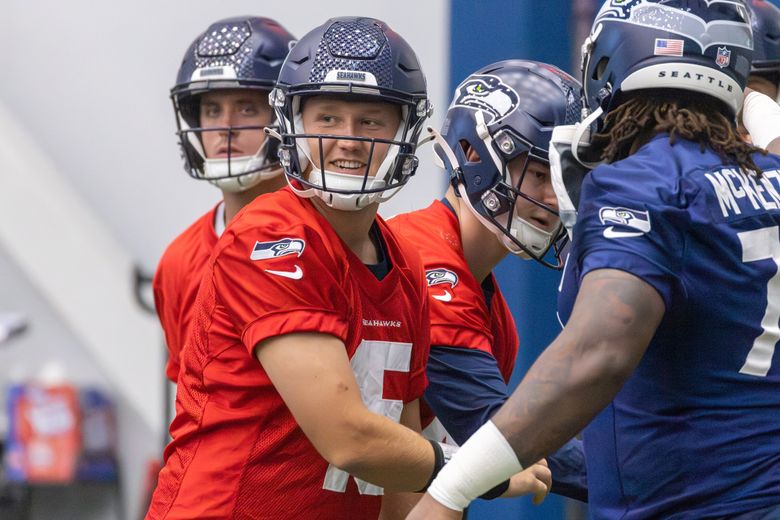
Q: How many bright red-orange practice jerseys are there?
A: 3